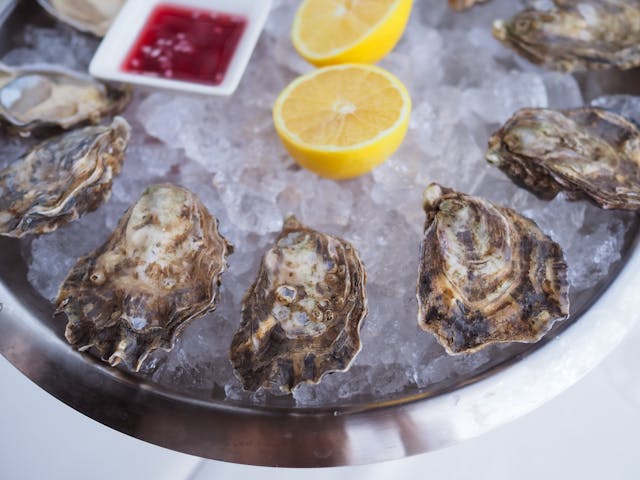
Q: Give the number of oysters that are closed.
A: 6